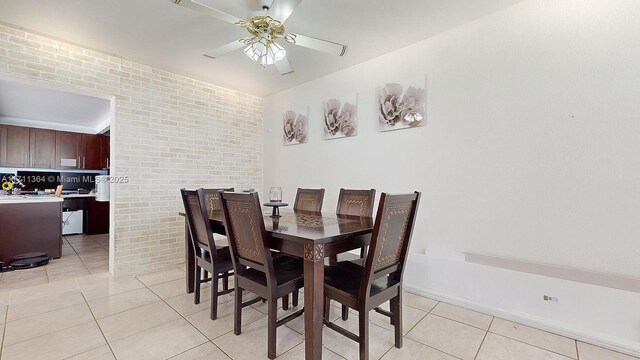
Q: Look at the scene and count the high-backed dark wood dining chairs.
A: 6